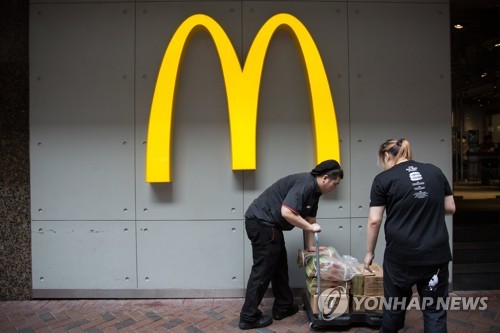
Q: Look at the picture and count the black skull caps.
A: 1